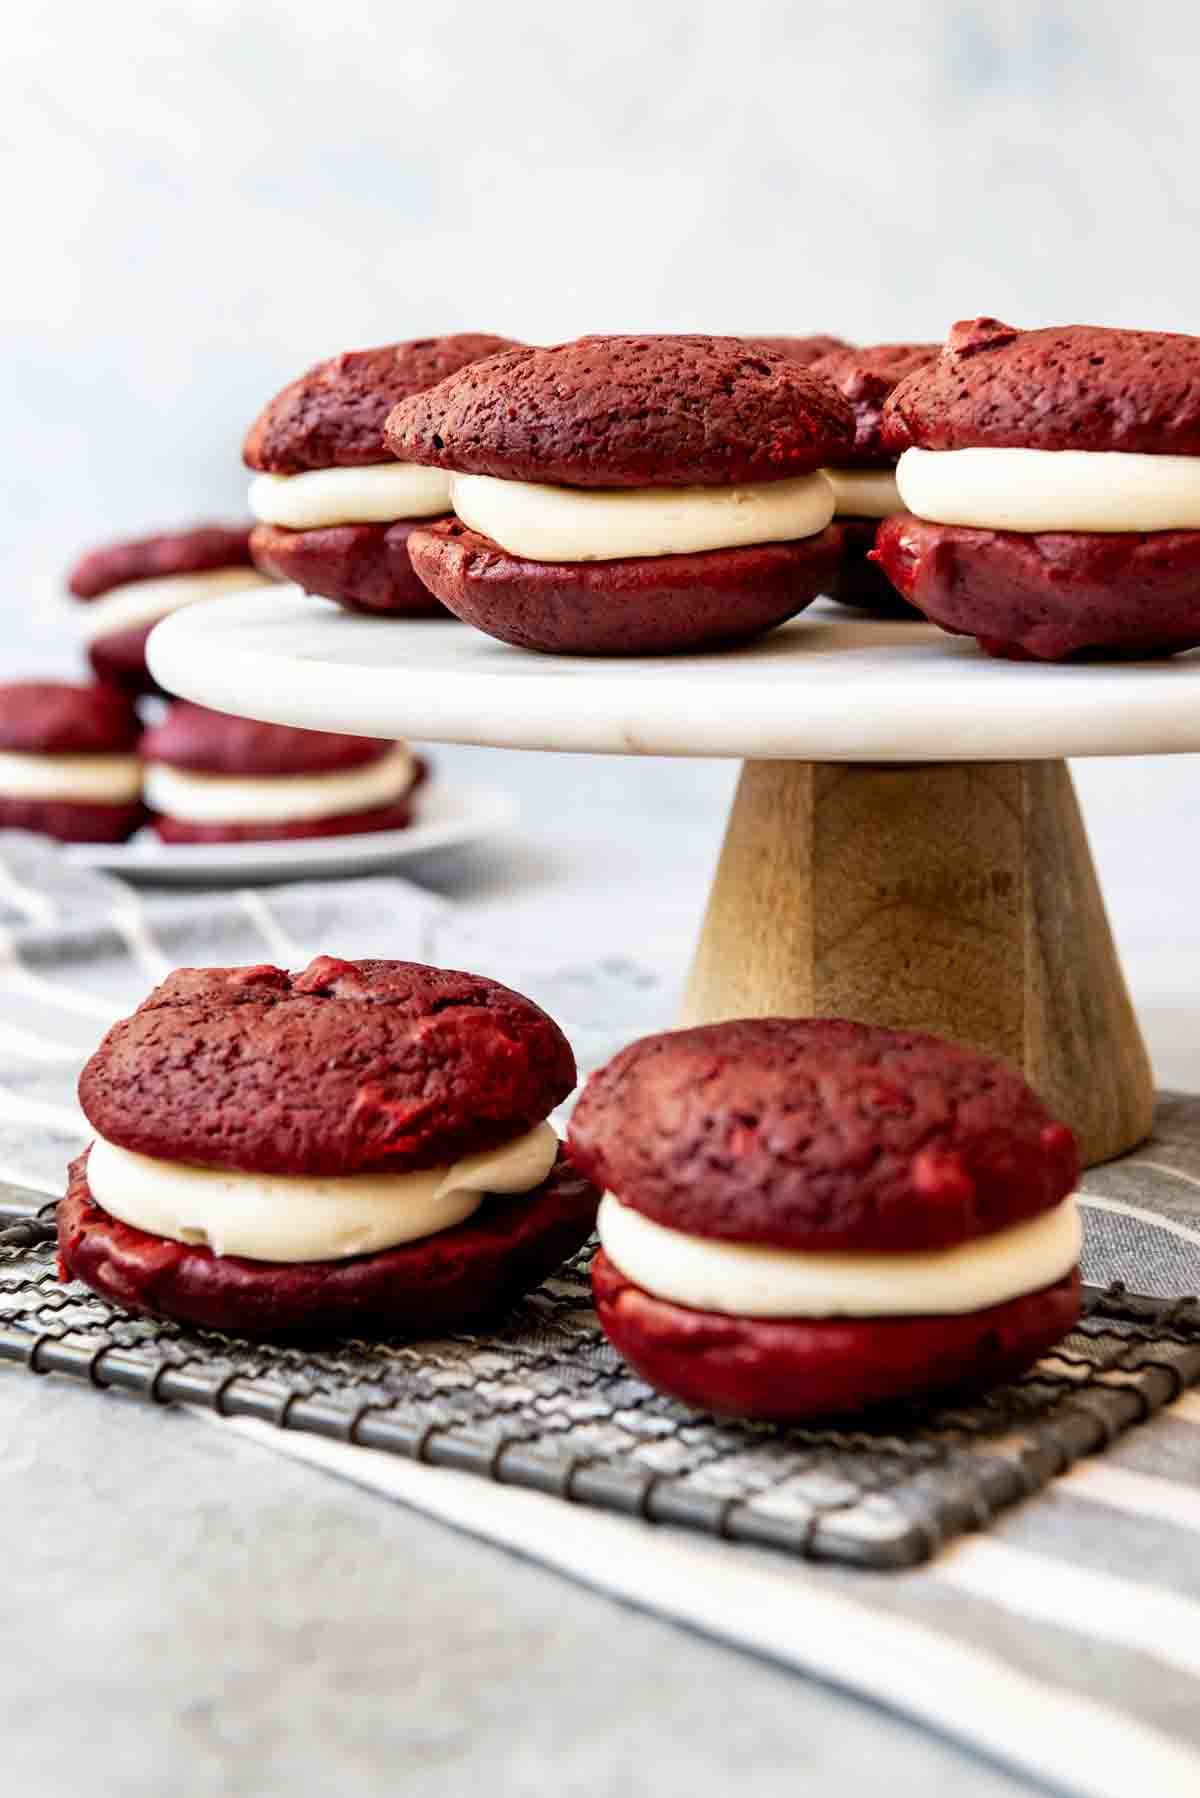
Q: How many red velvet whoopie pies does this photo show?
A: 10